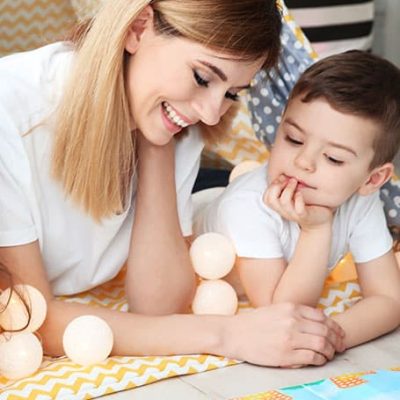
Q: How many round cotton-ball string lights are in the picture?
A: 6